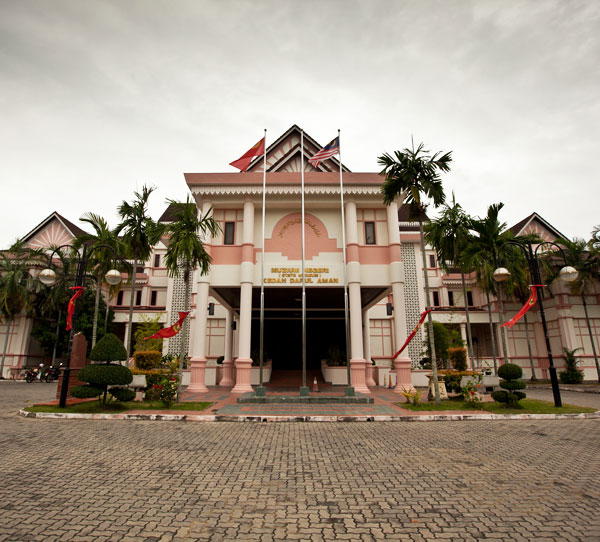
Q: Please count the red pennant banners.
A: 4